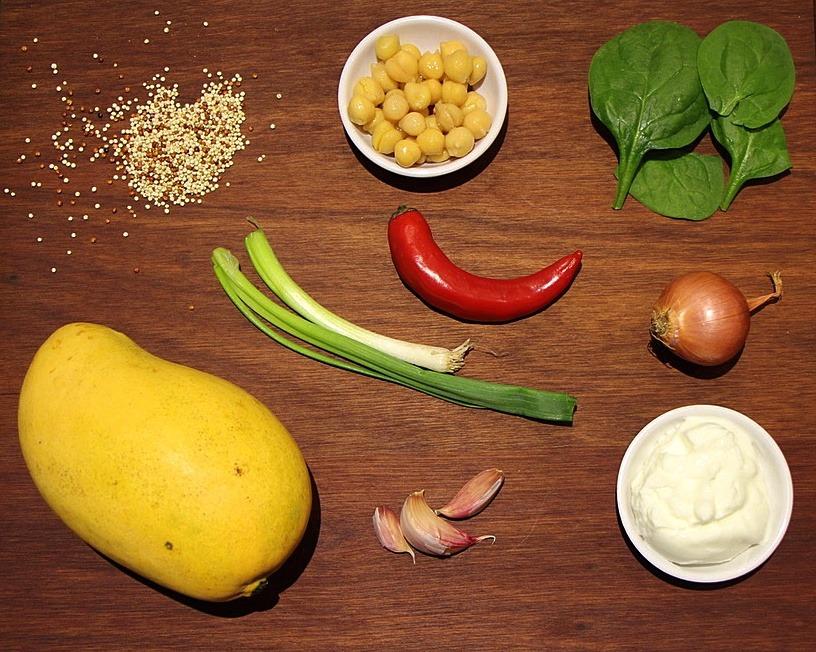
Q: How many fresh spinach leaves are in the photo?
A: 4